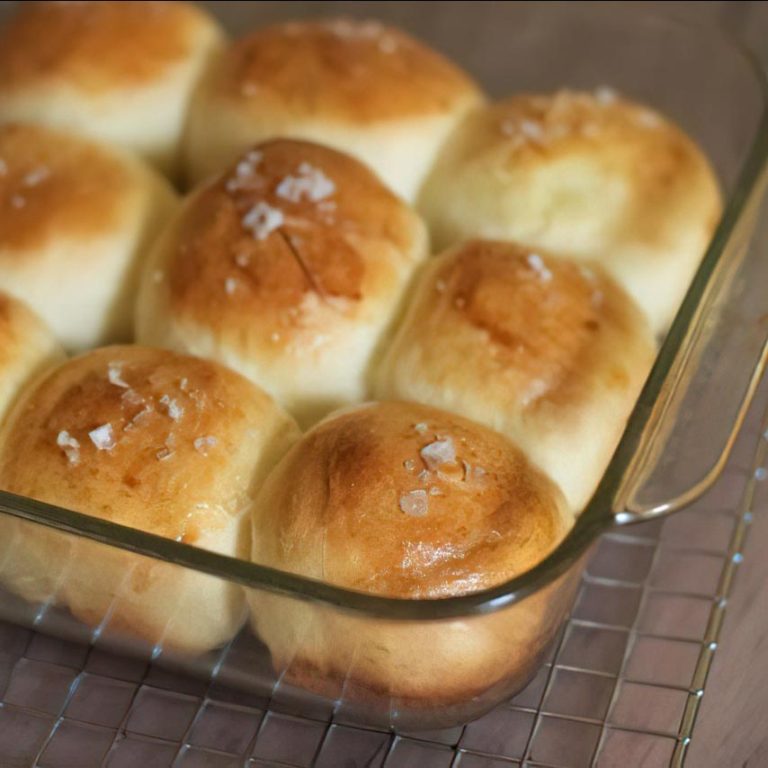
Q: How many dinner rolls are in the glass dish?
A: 9